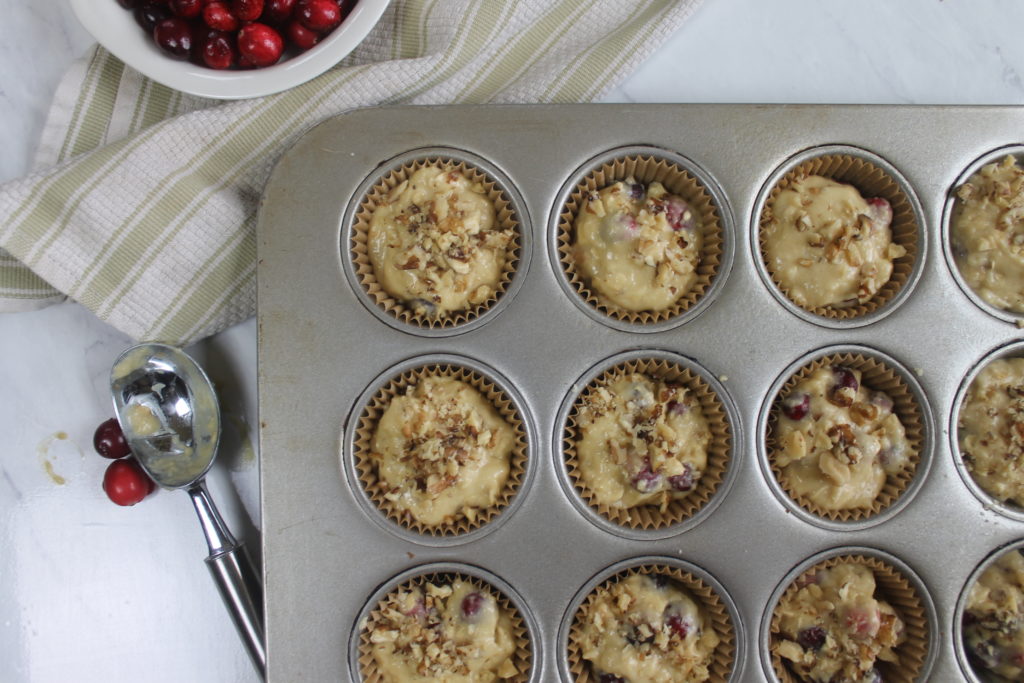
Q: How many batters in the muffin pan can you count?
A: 12